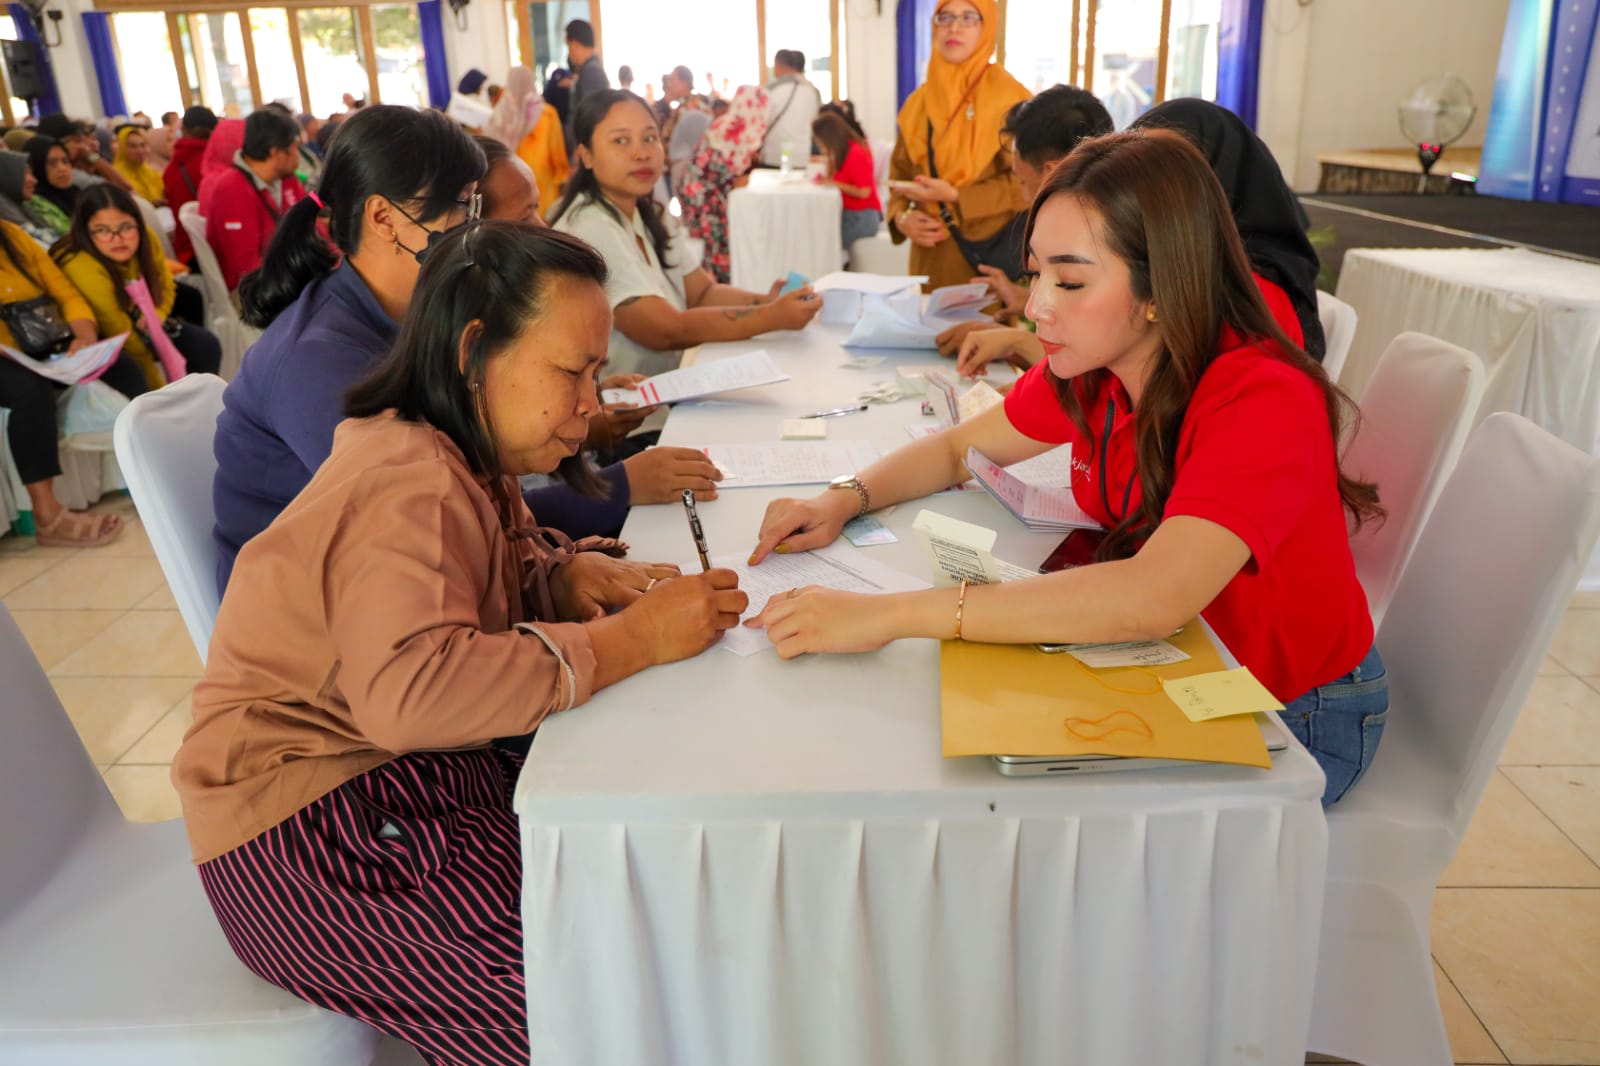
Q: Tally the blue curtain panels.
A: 5